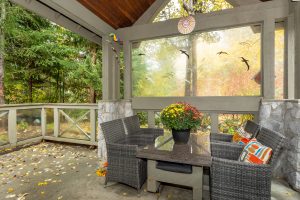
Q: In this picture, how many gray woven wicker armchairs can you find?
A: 4